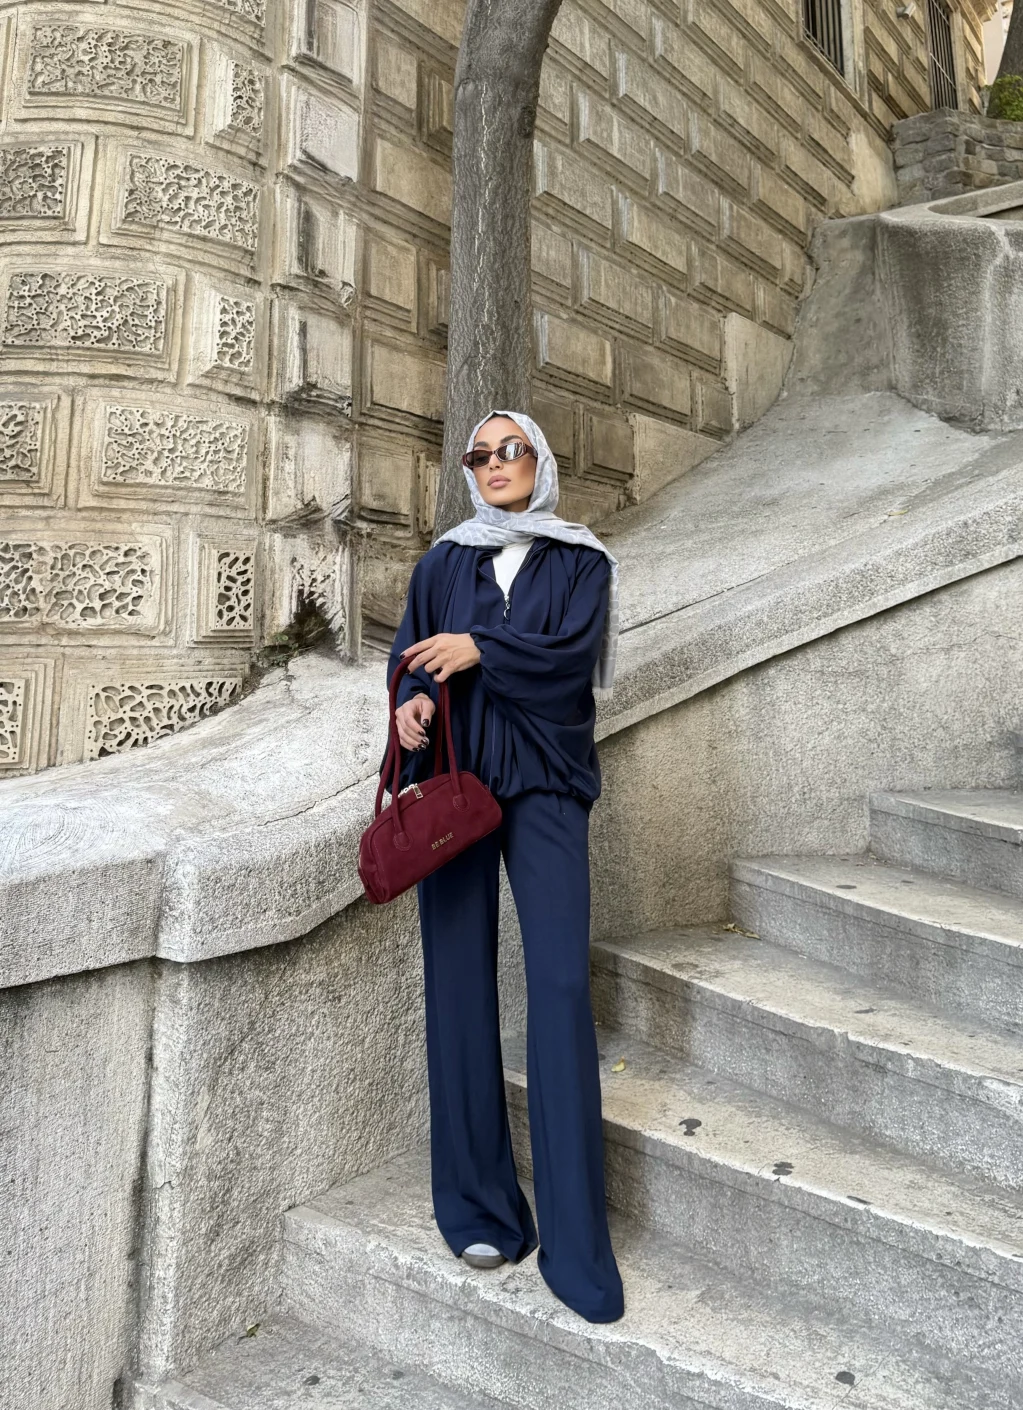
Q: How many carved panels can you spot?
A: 13